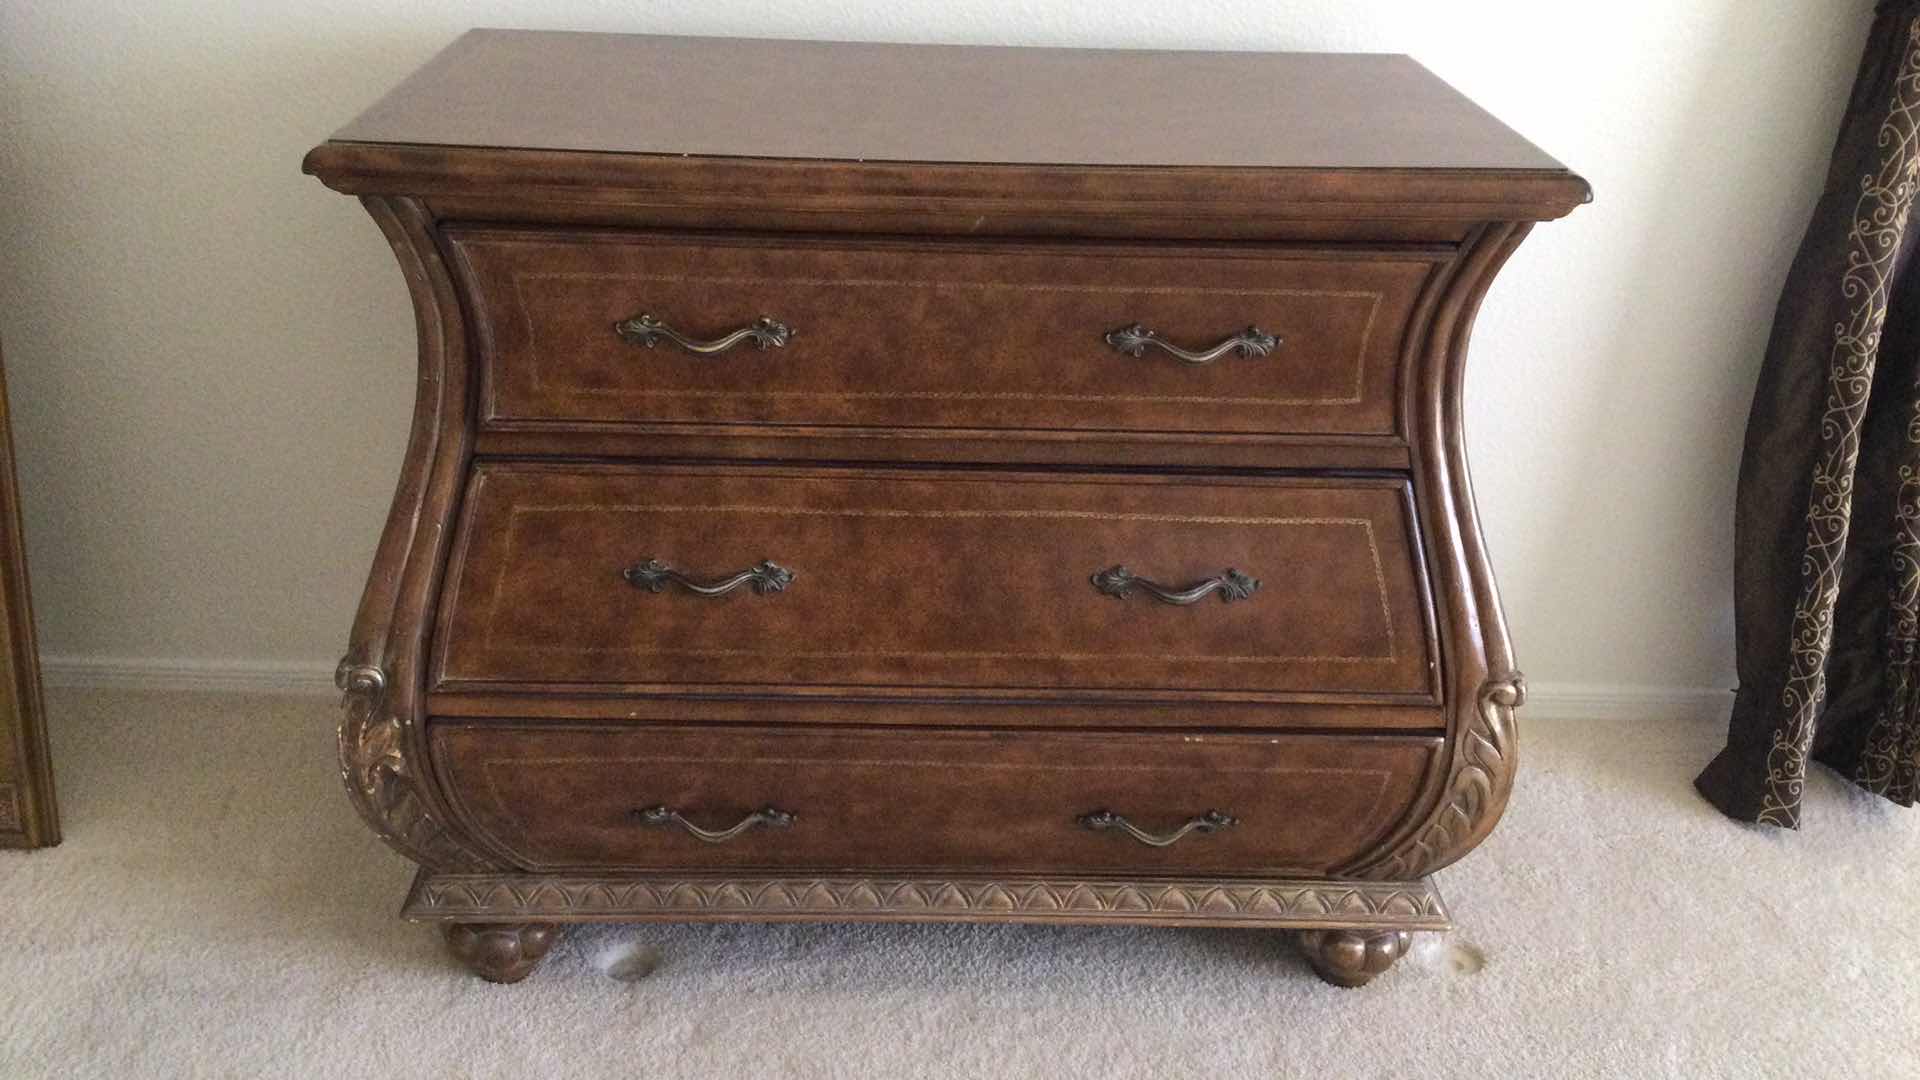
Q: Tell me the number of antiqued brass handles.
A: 6